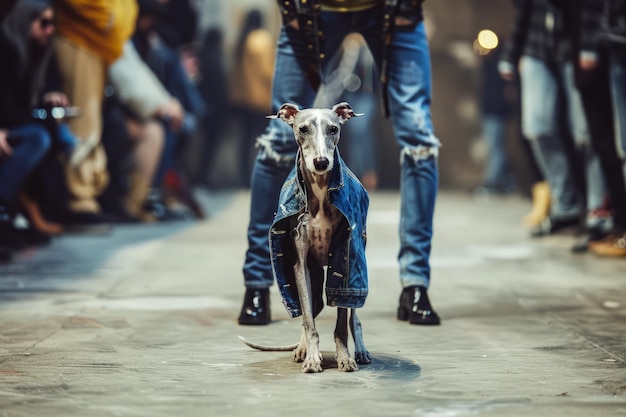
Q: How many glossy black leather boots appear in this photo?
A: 2